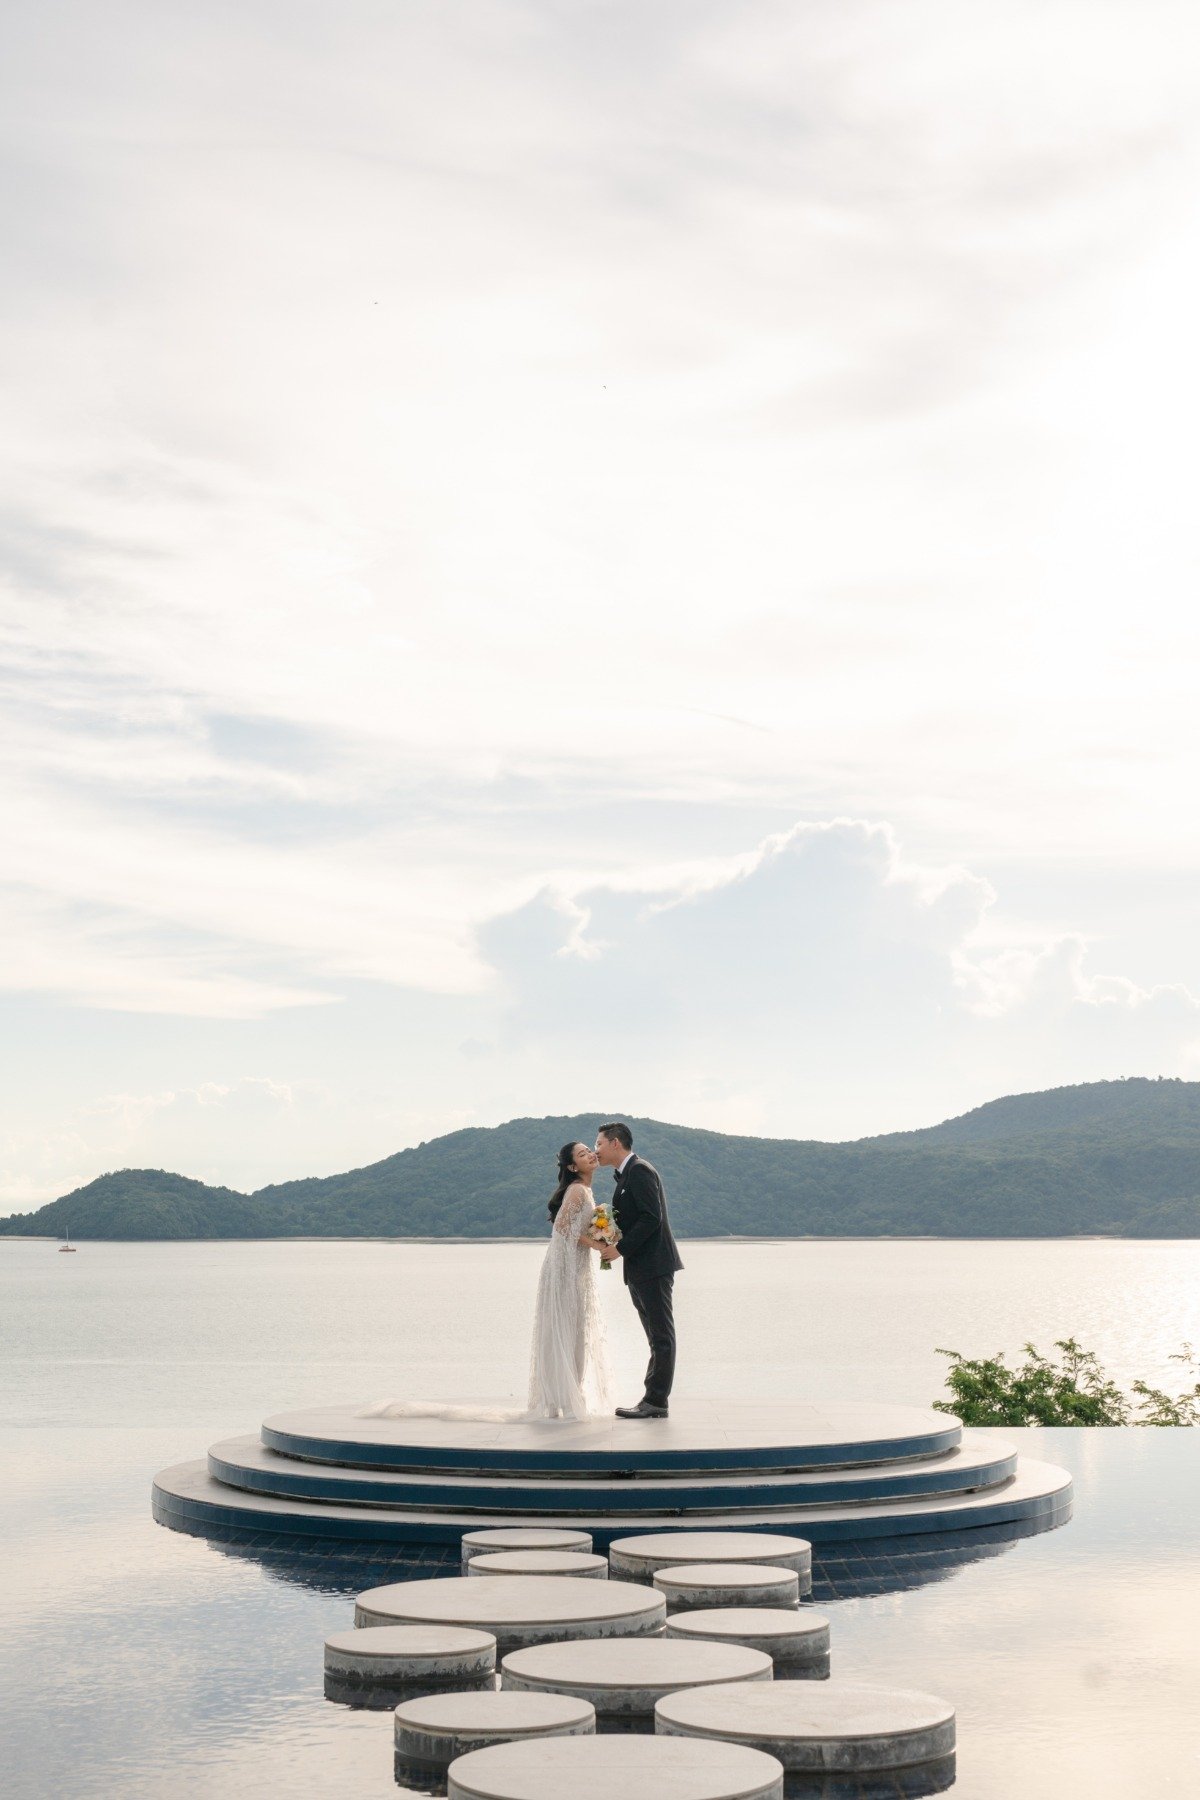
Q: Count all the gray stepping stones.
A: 11